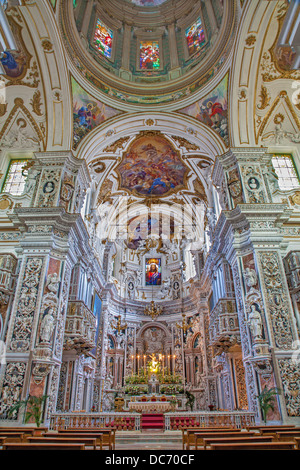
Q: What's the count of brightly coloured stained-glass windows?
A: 4